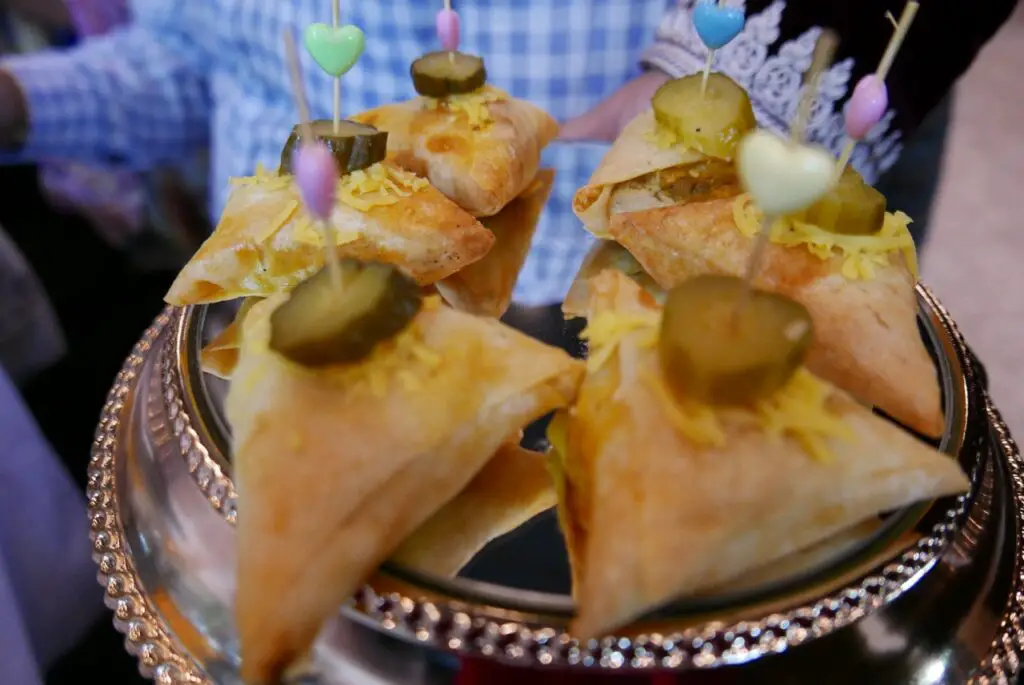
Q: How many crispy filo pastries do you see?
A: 6